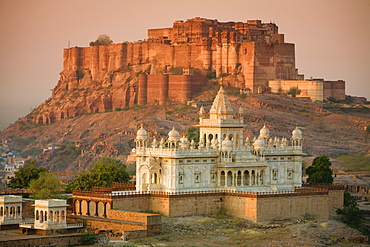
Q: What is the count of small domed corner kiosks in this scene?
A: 6